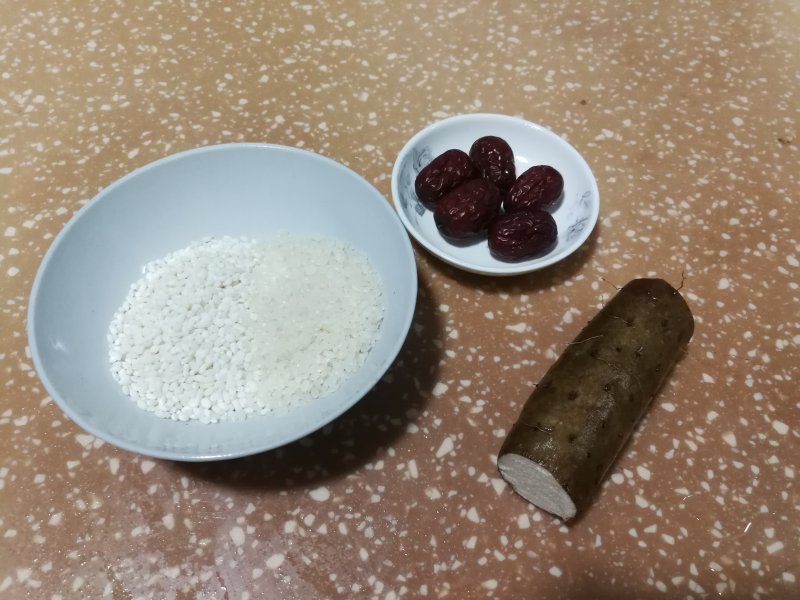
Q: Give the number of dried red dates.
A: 5